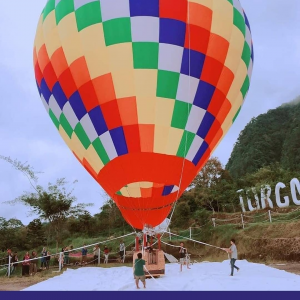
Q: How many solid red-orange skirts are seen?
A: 1